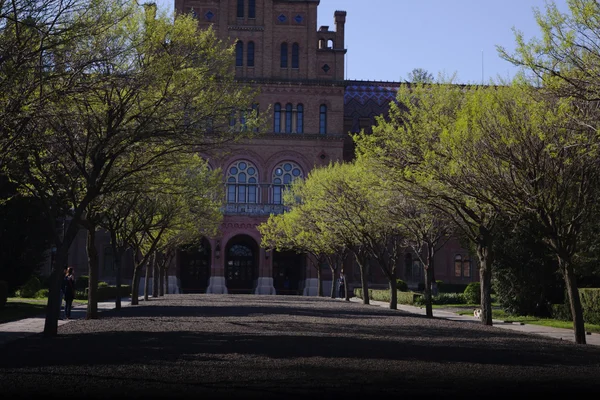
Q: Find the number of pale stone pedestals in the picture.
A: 4